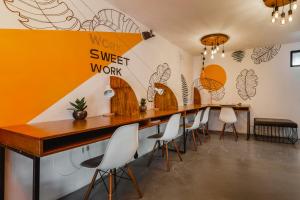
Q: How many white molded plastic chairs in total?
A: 5